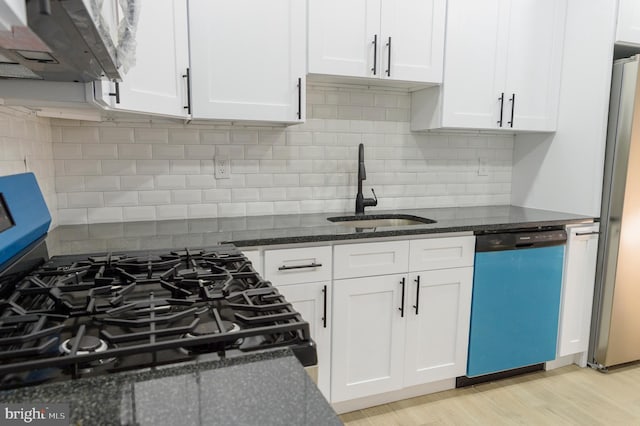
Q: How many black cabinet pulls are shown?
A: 12